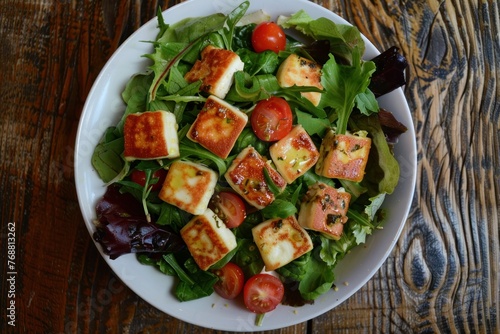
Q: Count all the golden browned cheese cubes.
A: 11